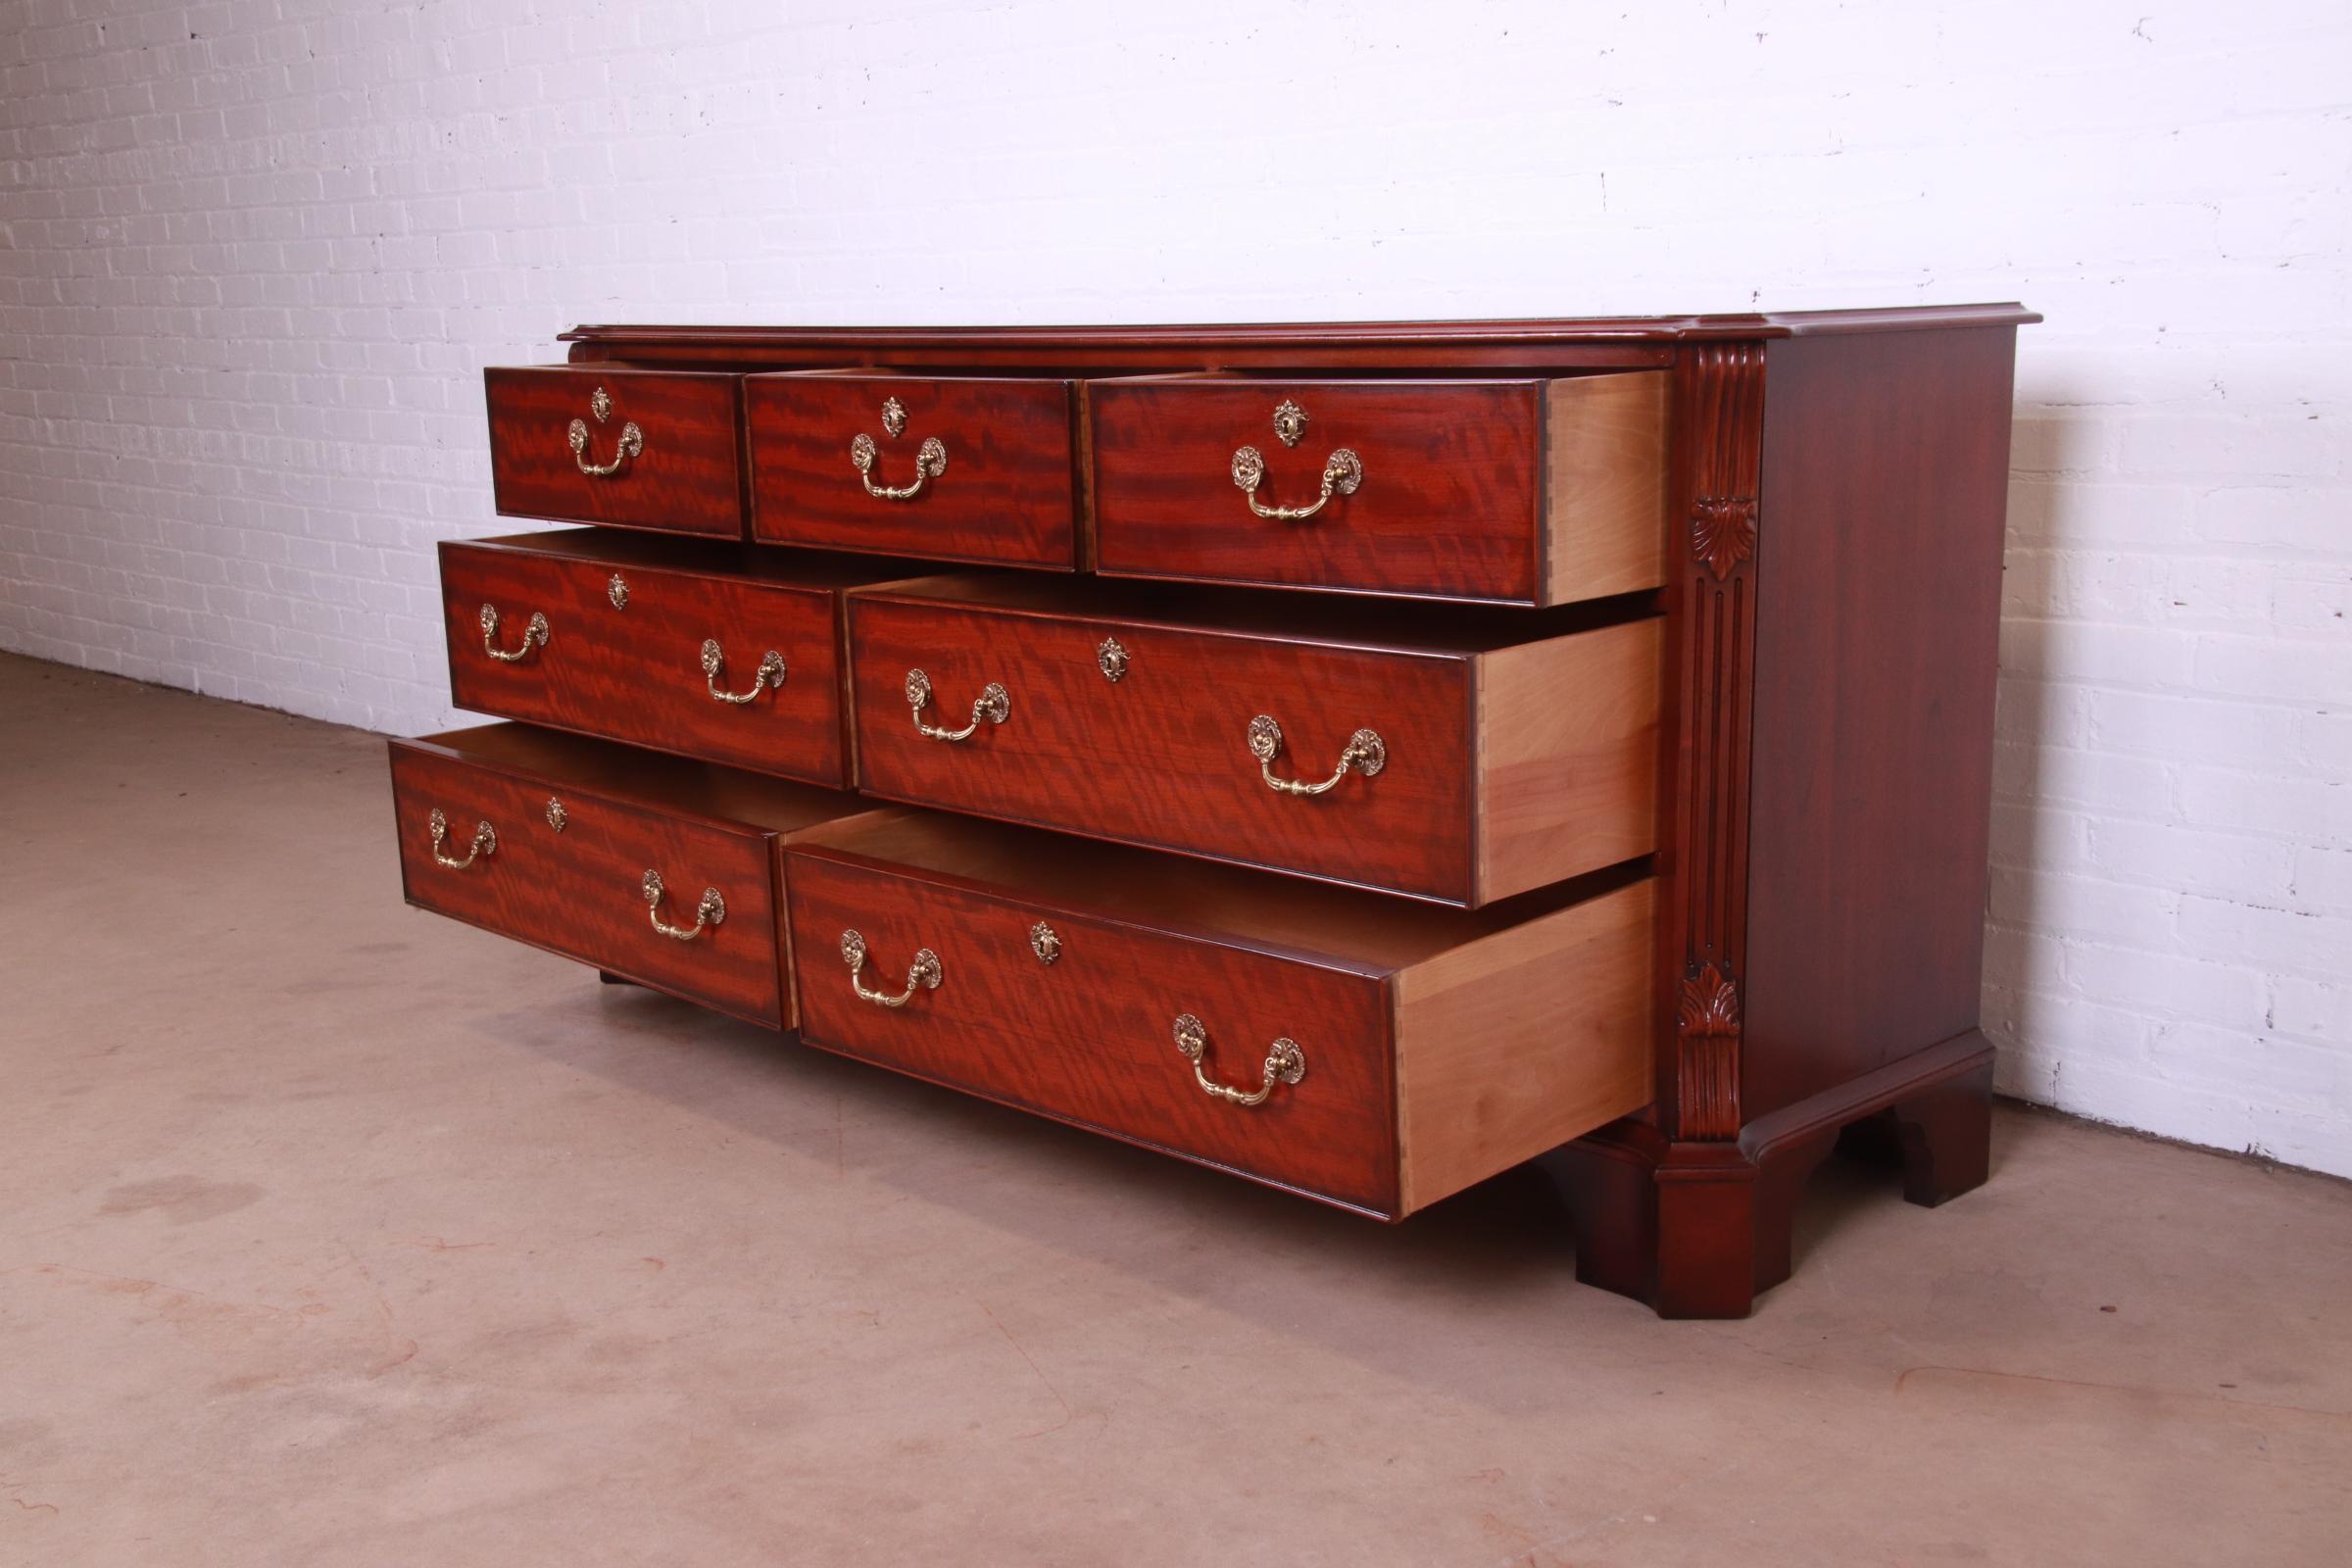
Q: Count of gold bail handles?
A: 11